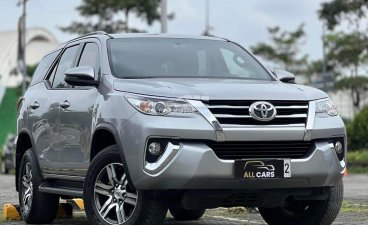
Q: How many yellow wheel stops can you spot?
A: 2